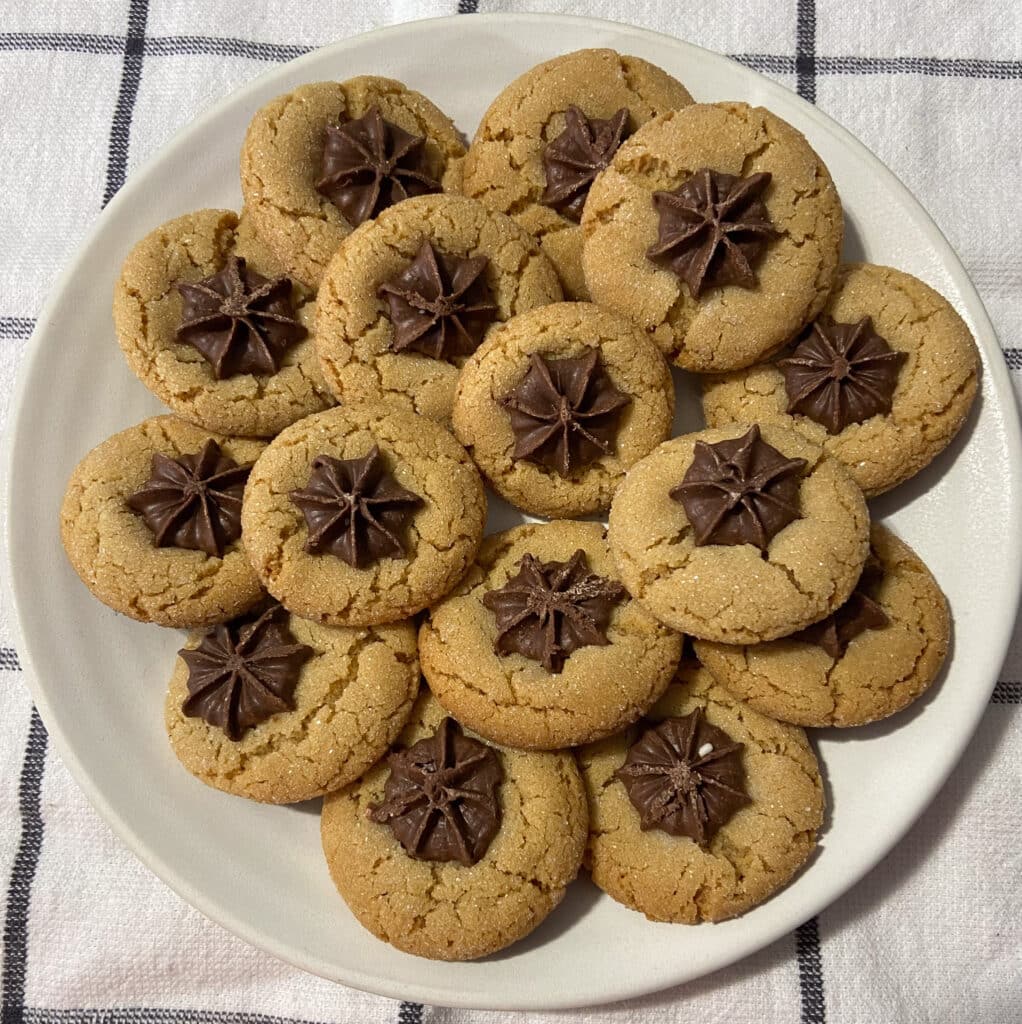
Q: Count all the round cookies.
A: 15